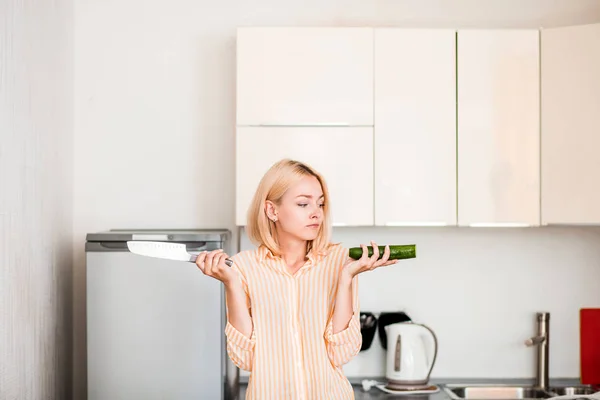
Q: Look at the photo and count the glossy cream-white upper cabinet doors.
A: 5